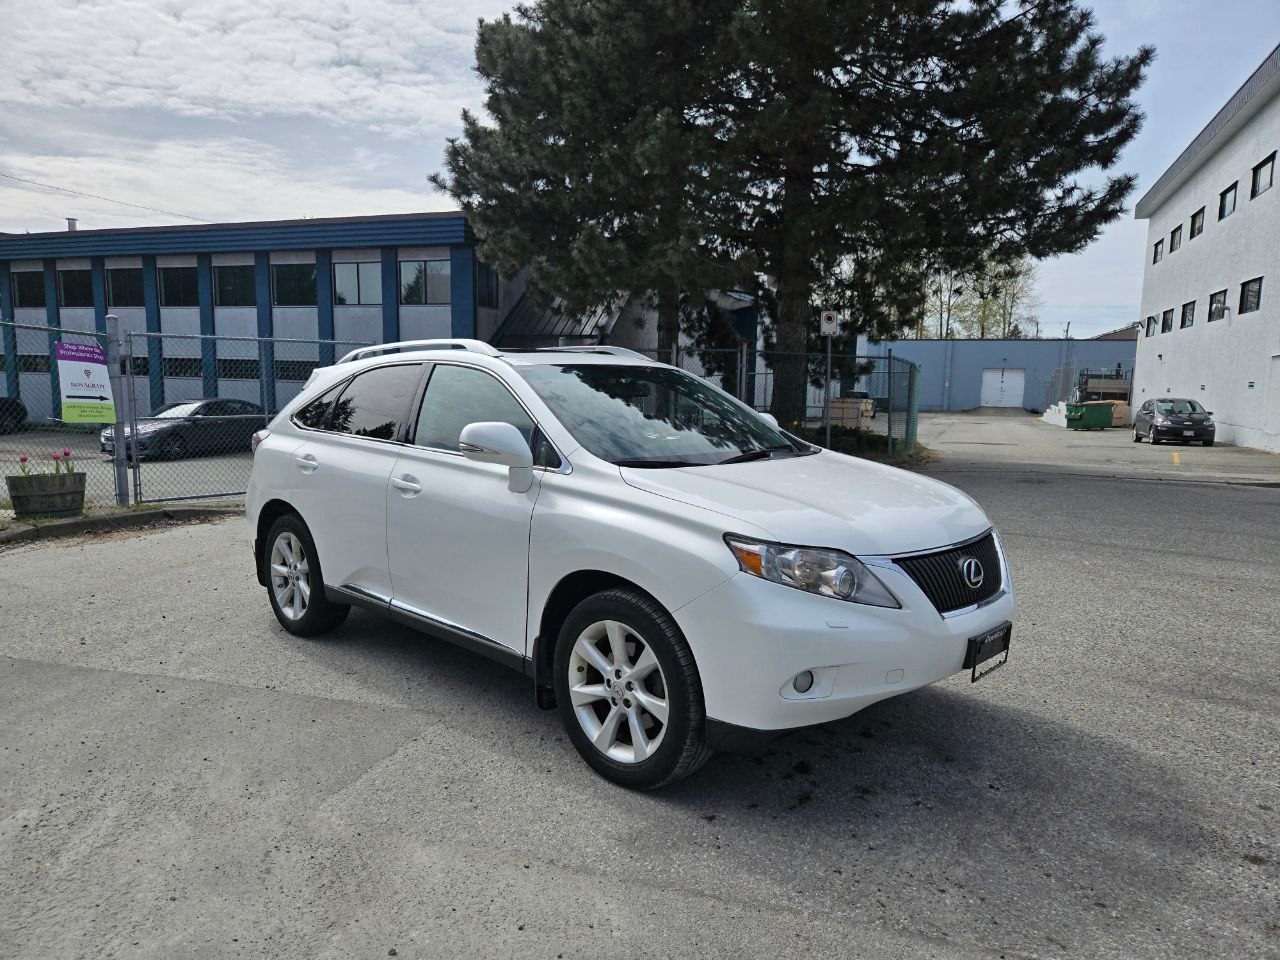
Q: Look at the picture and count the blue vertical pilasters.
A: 9